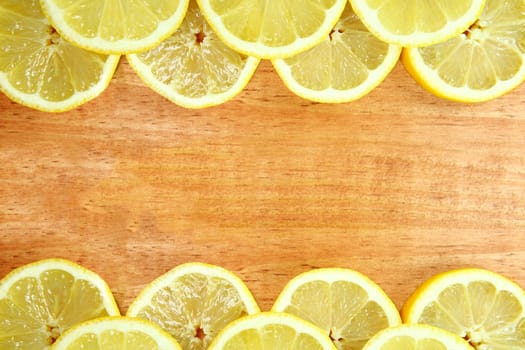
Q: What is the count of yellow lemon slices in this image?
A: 14